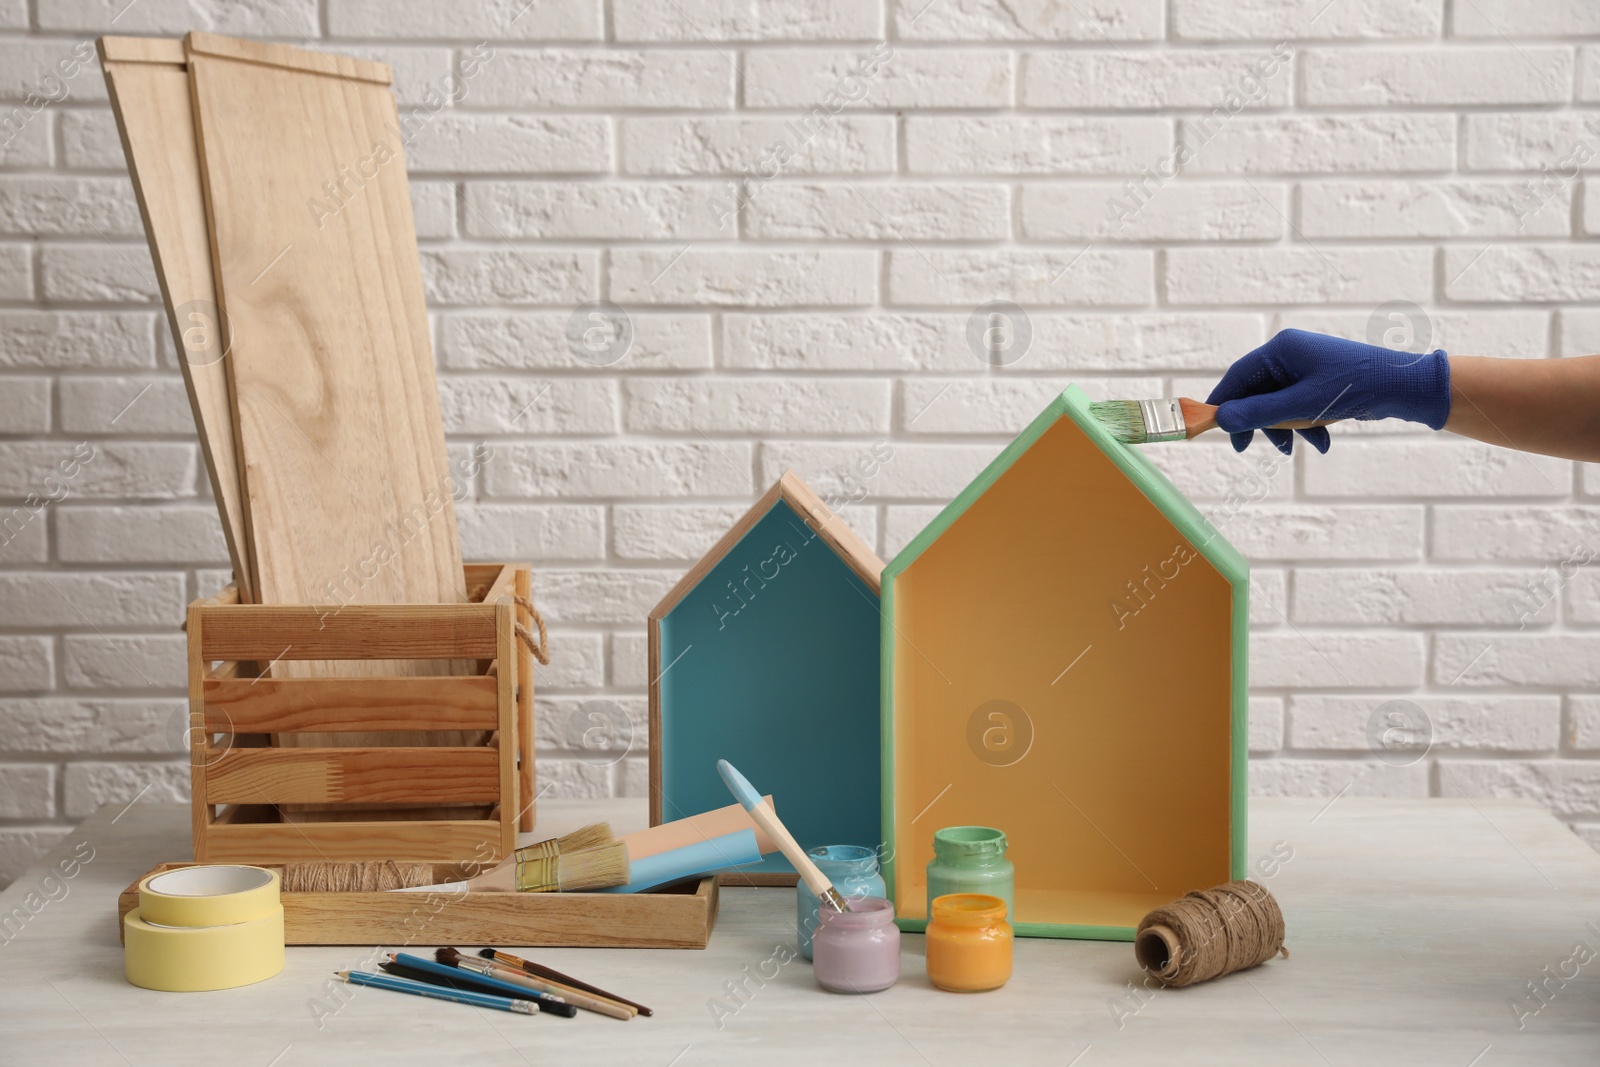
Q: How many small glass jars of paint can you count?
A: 4